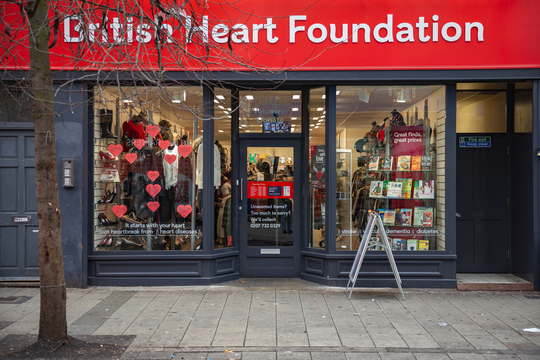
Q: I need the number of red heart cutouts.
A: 12